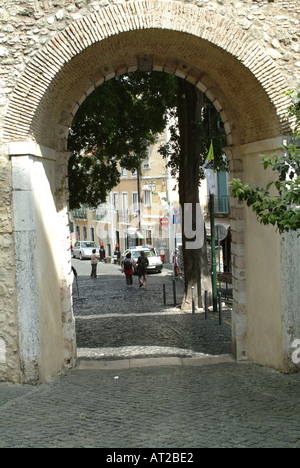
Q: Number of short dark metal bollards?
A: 5